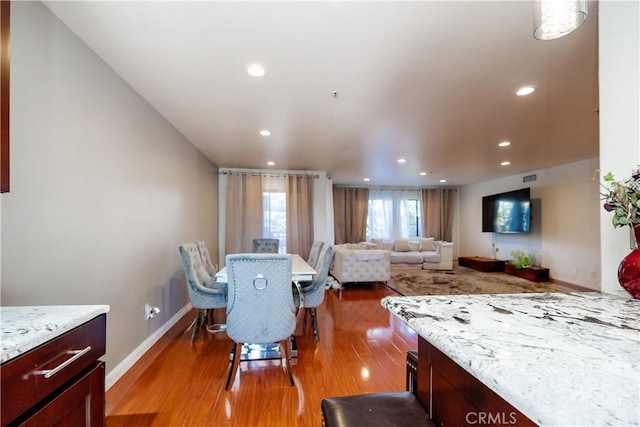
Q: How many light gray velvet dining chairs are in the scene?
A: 6